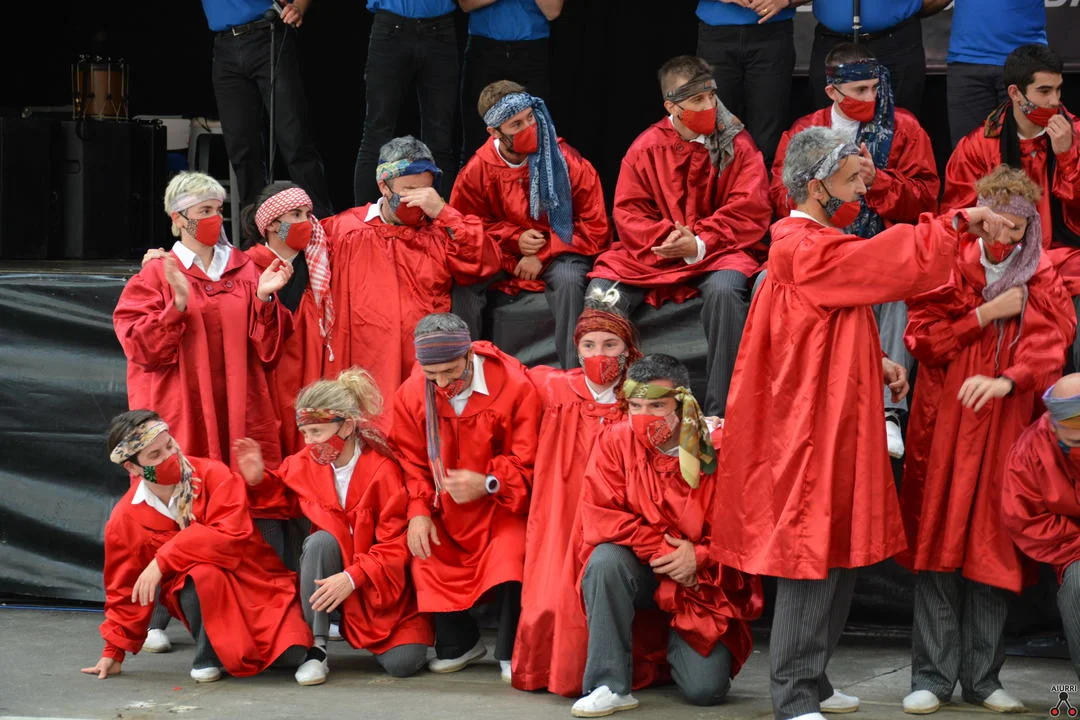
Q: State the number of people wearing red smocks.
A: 15